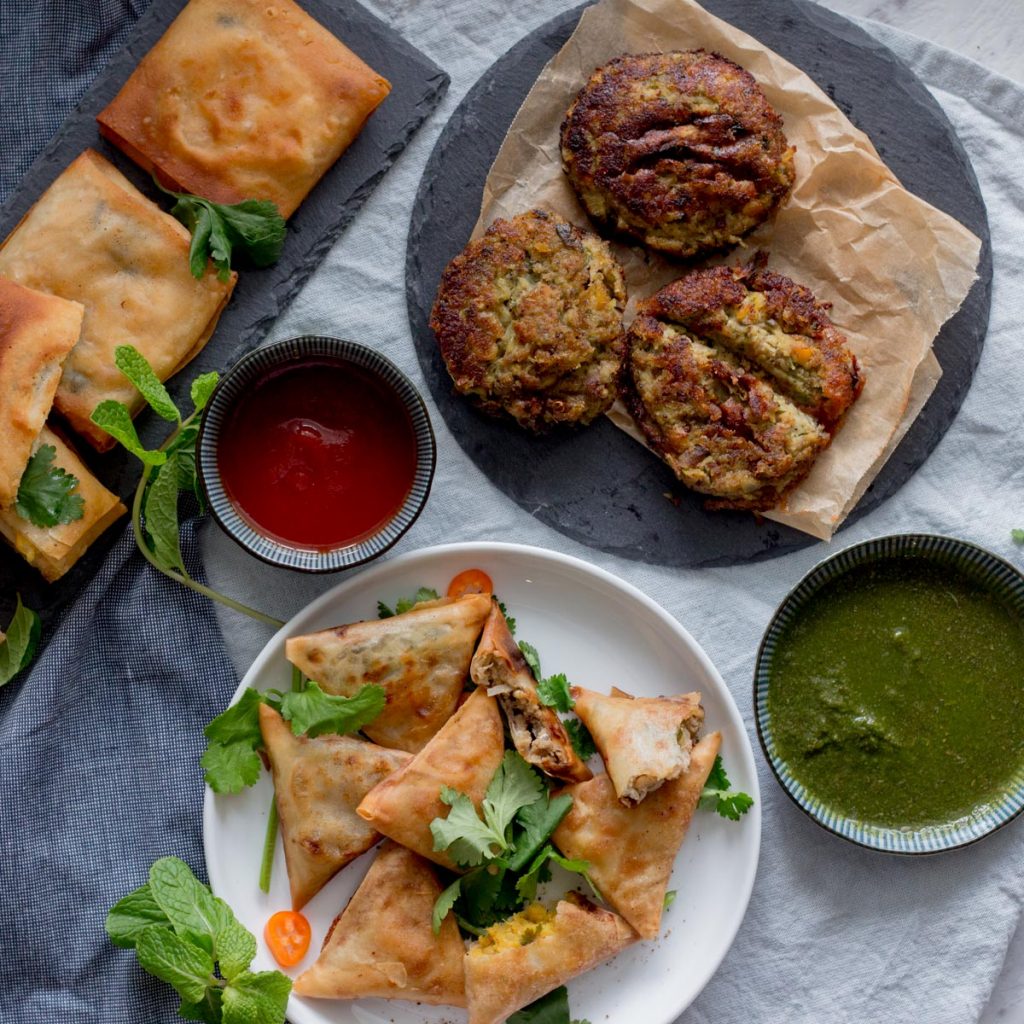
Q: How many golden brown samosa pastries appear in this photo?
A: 8